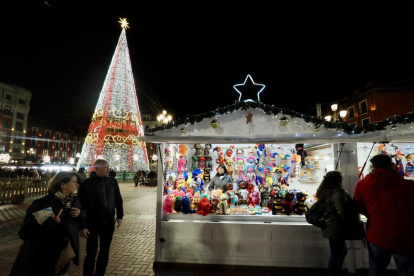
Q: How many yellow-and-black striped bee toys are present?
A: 3